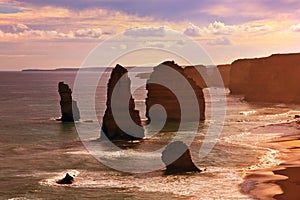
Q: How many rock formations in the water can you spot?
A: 5